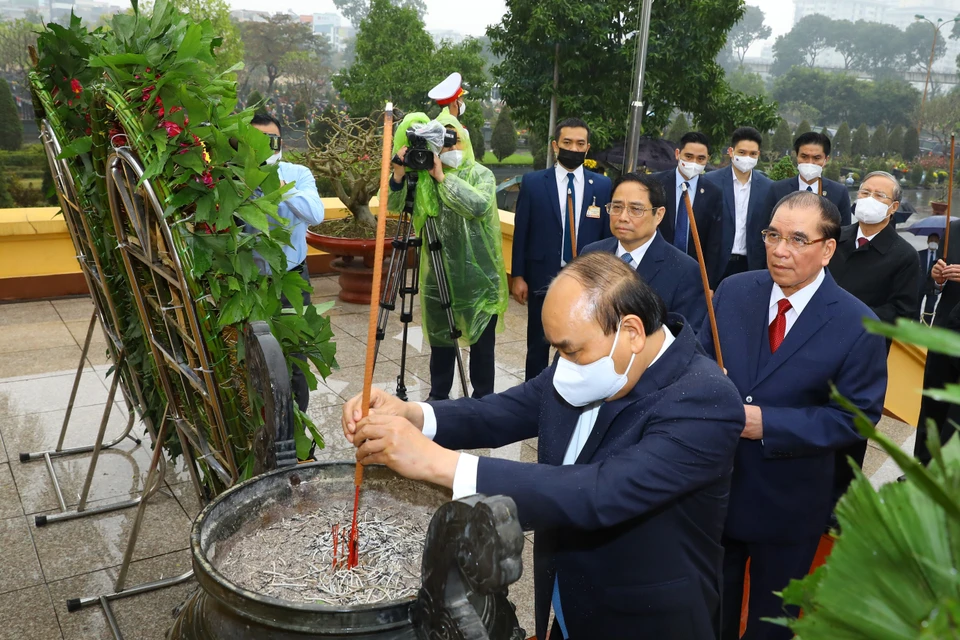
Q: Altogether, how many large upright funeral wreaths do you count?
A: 2